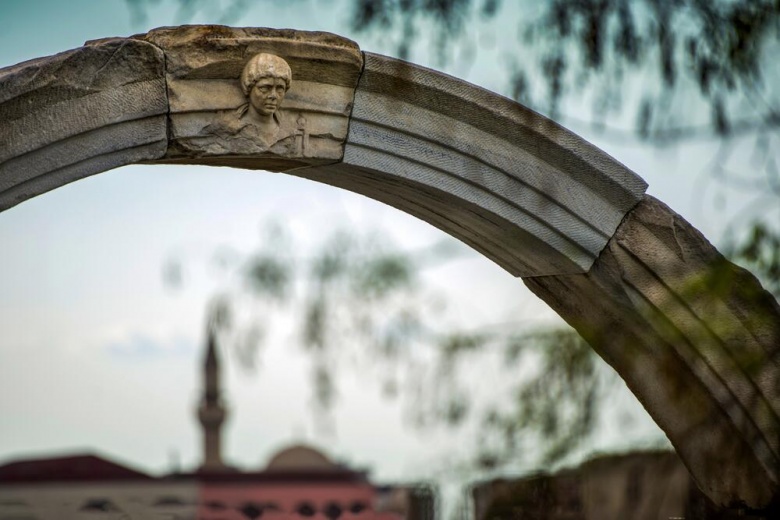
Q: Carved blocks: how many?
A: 4